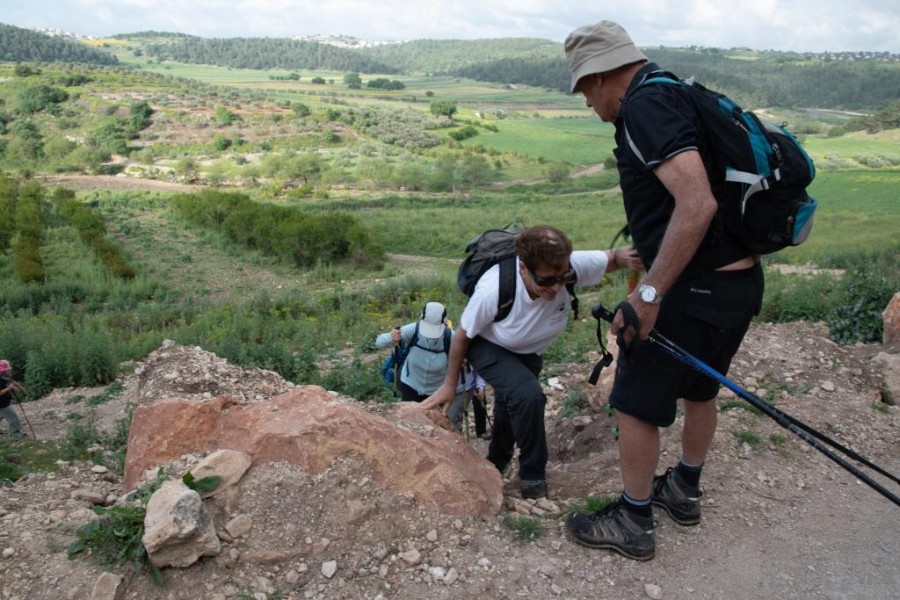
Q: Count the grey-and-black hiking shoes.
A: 2